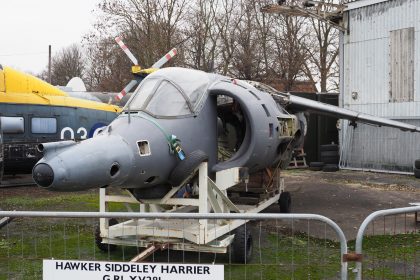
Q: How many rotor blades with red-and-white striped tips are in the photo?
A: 3